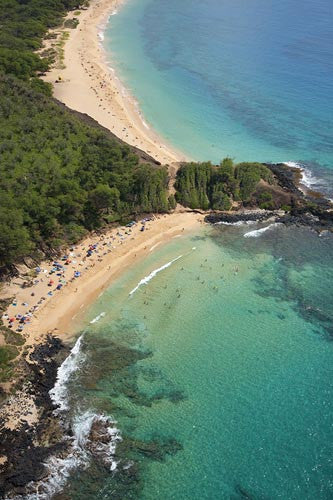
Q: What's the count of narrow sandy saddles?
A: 1